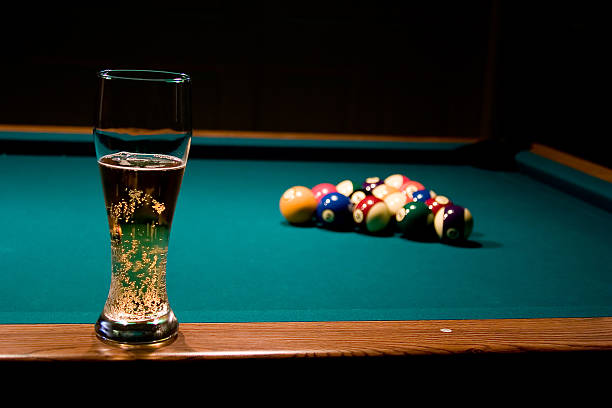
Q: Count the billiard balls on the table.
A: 15